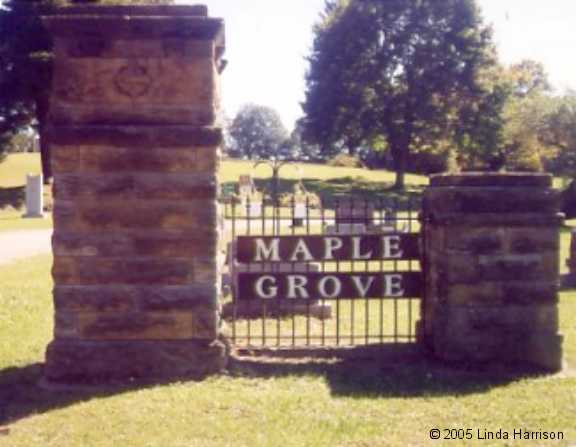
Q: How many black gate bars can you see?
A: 13